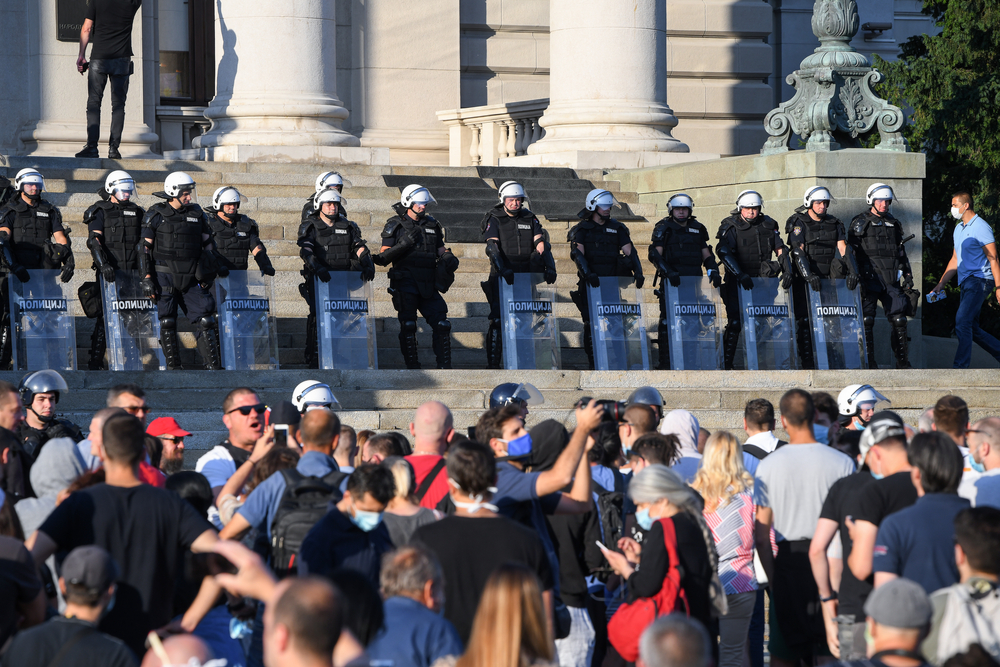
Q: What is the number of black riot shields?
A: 0